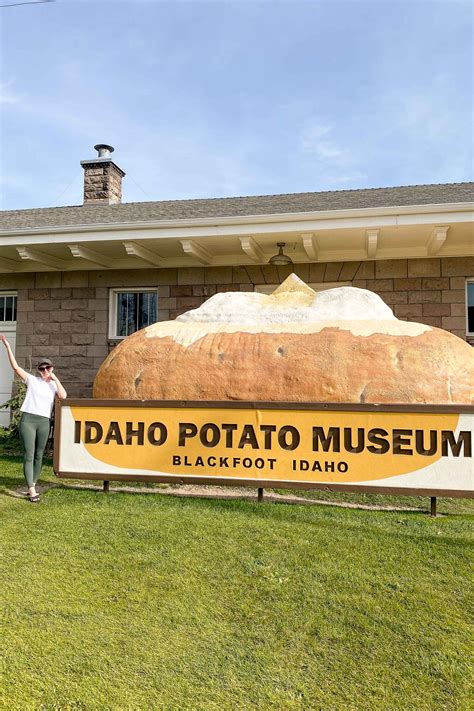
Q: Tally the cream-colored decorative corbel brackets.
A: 8